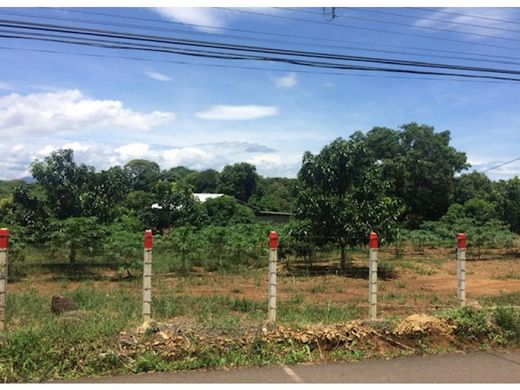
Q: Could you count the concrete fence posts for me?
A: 5